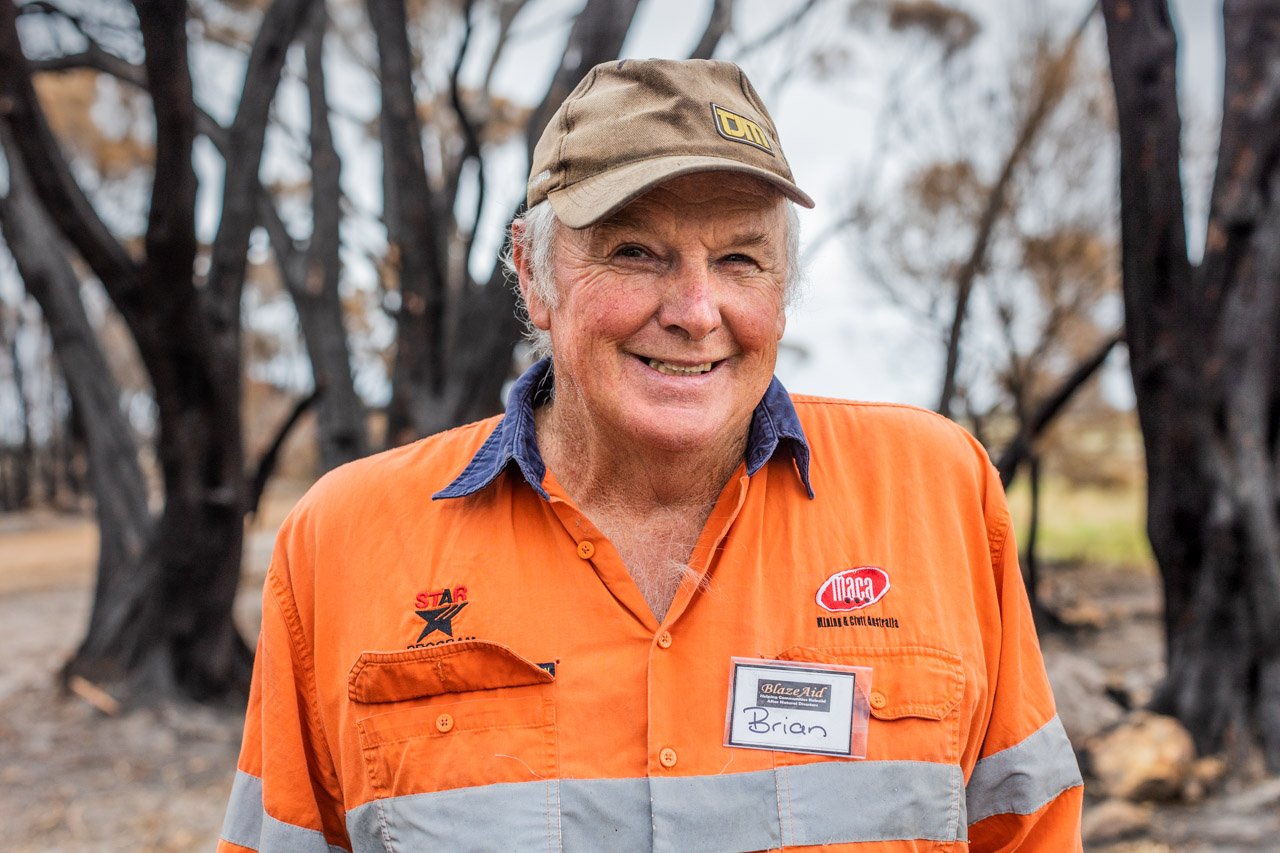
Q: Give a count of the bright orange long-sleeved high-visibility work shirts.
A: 1